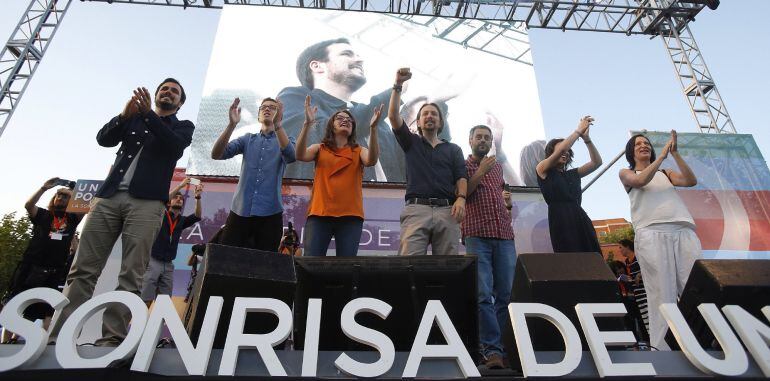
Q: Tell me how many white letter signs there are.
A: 11